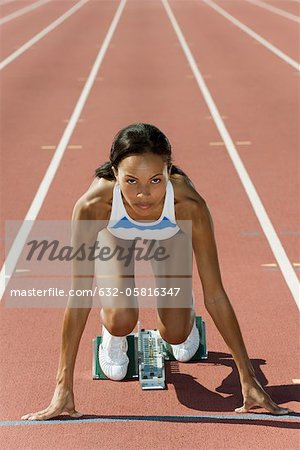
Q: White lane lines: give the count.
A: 6